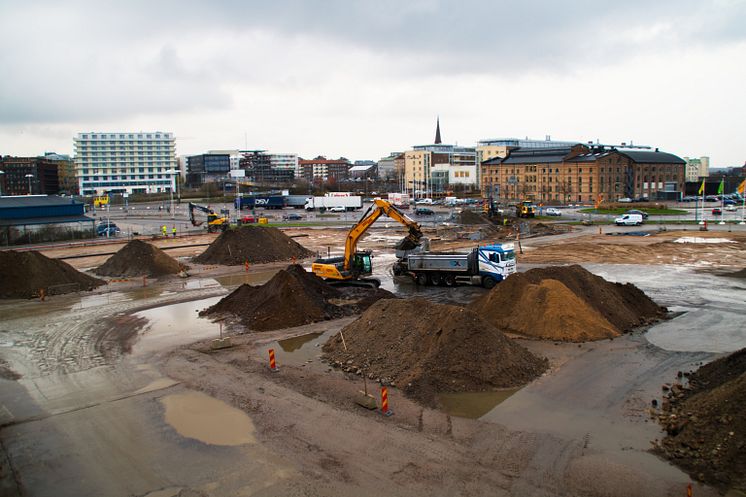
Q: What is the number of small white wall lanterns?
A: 0